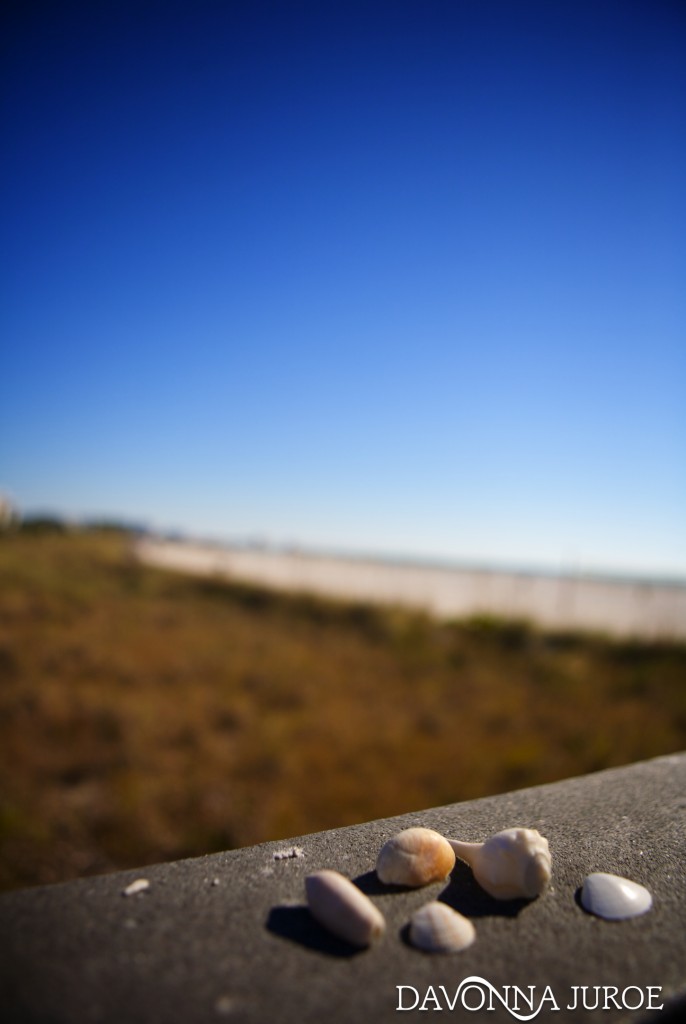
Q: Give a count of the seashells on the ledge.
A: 5